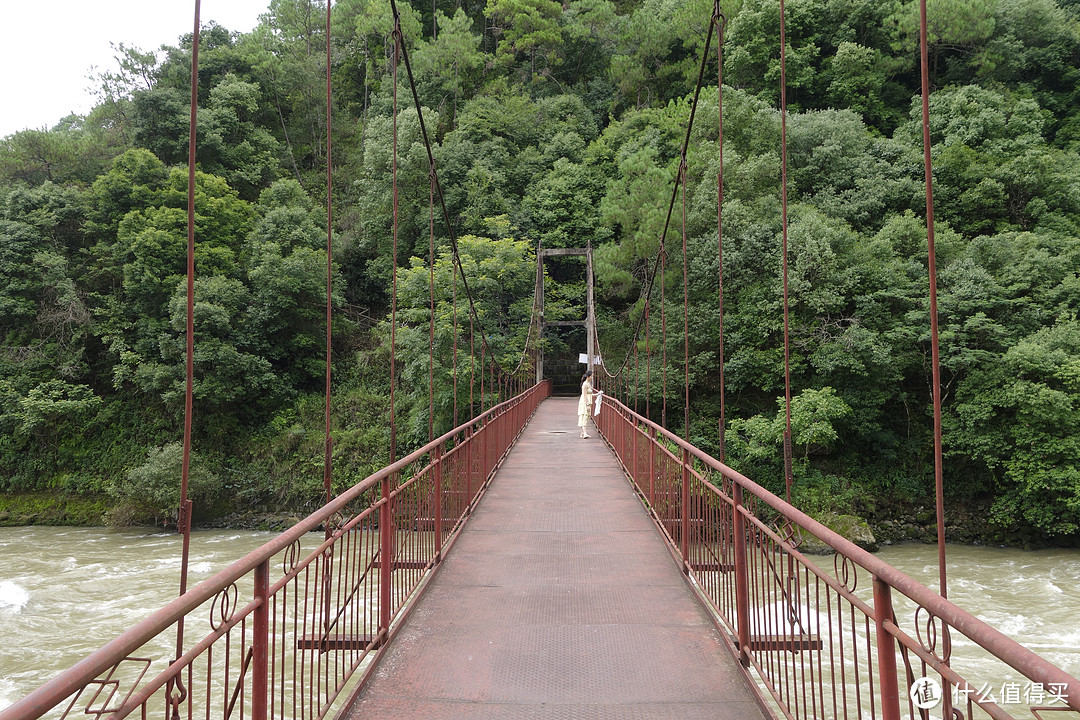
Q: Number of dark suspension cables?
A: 2